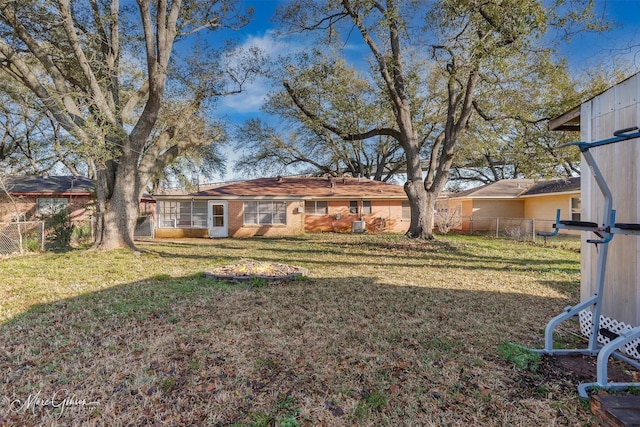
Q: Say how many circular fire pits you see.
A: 1